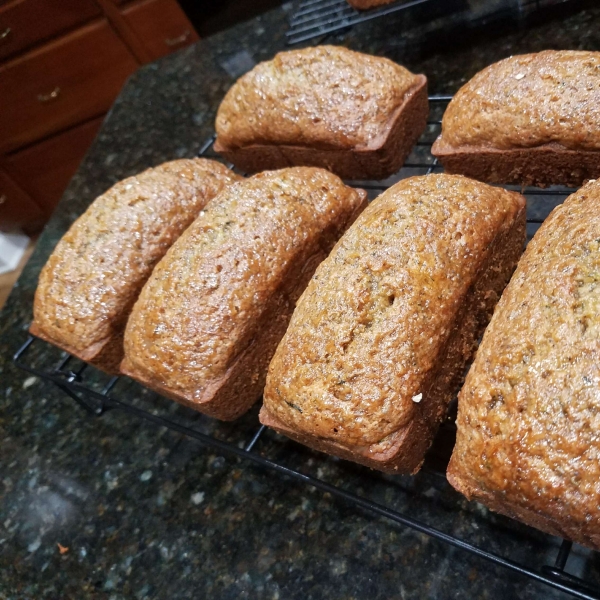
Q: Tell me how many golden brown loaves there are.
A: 6